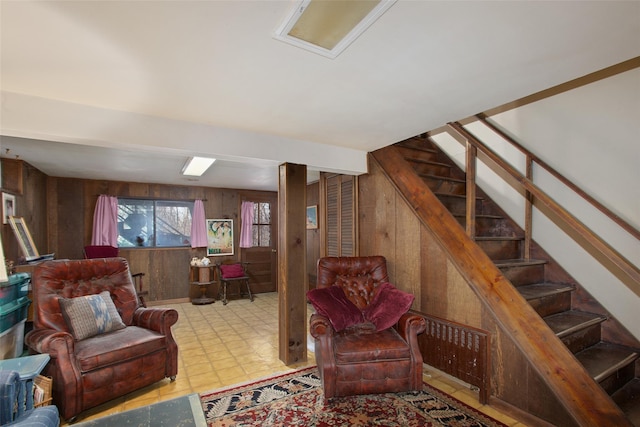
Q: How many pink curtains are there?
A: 3